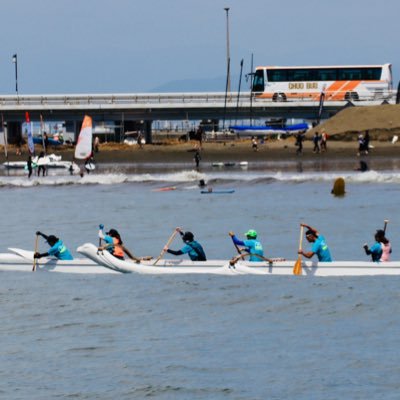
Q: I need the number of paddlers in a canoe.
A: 6